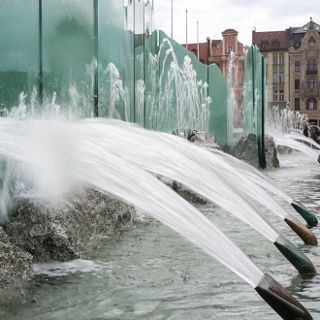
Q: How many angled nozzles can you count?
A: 4